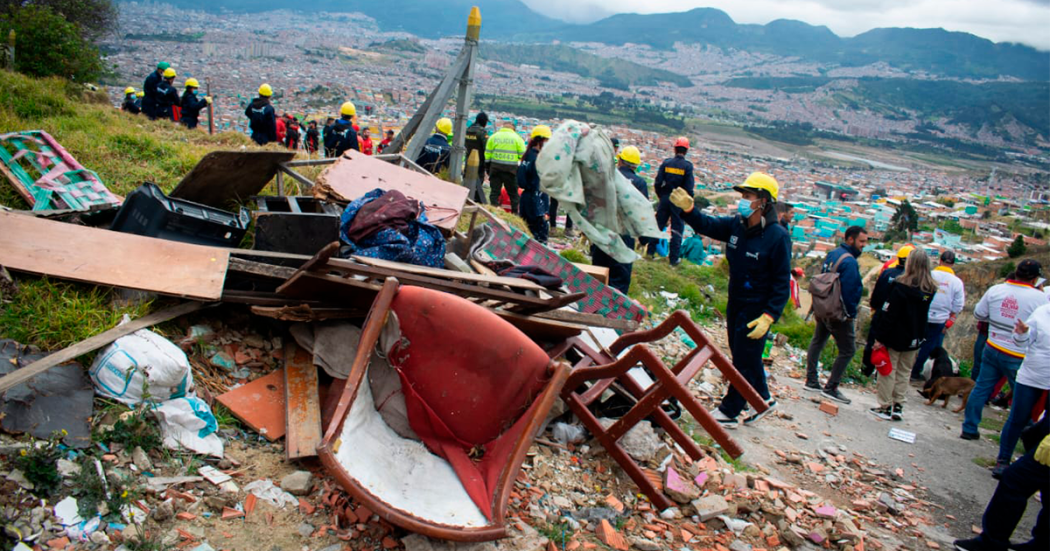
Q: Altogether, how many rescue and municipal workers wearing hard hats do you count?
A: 13